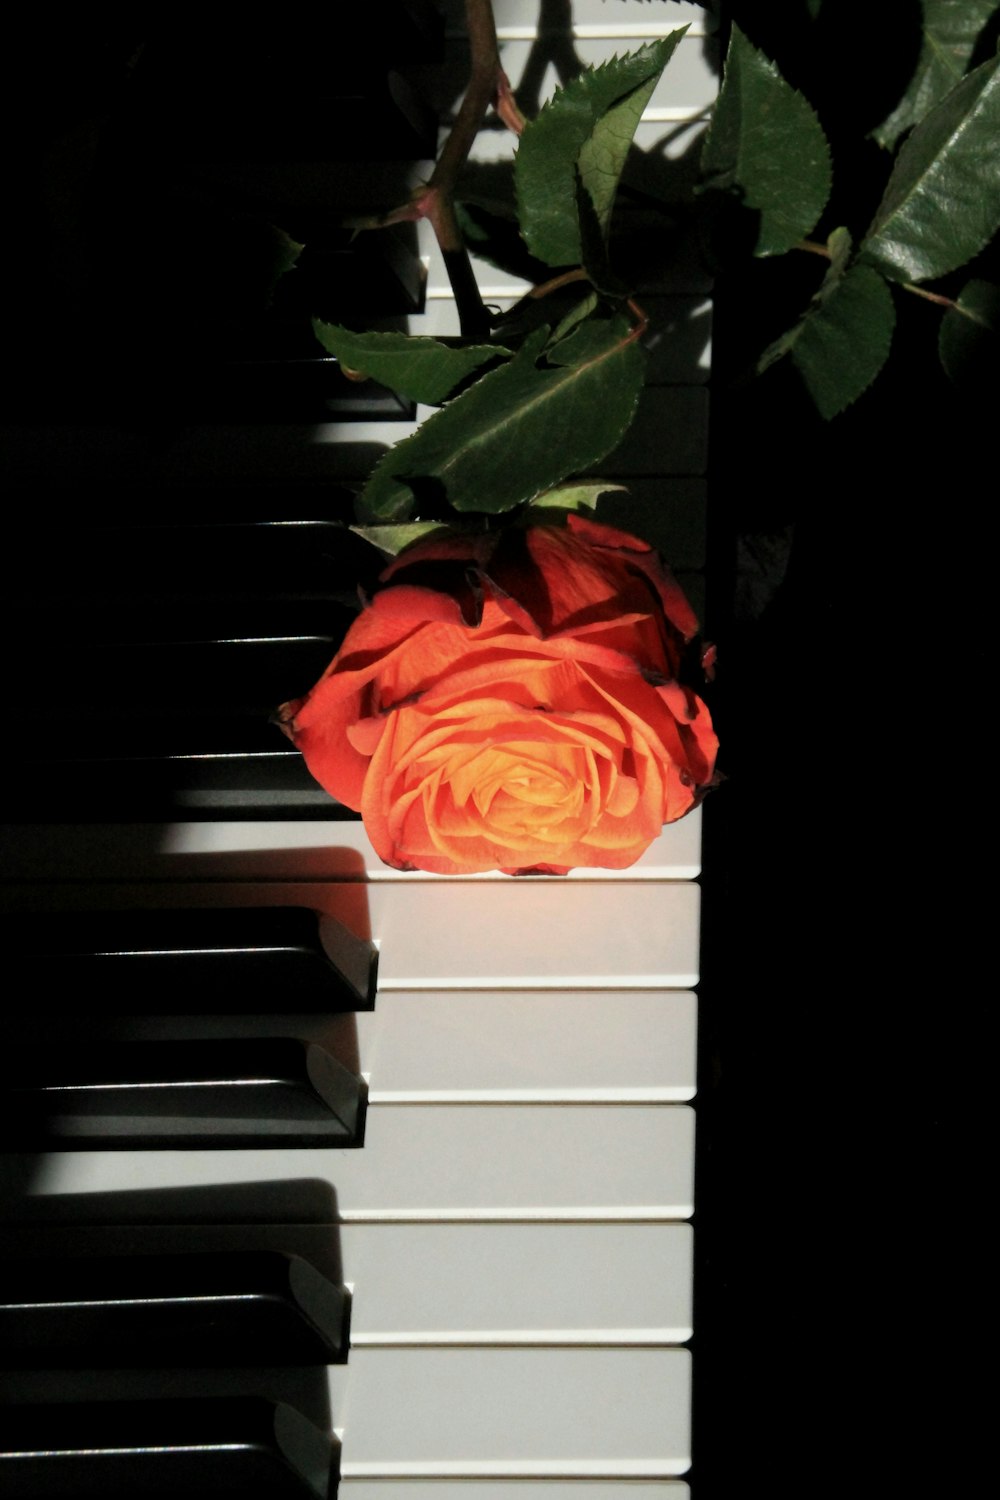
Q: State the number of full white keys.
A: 5